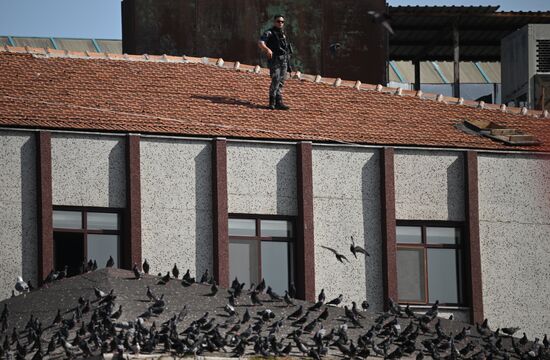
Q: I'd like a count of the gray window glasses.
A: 11